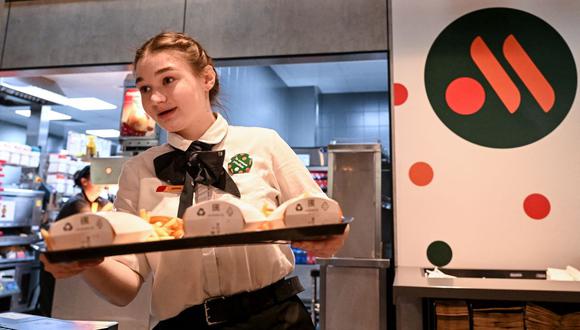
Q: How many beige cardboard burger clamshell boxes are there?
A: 3